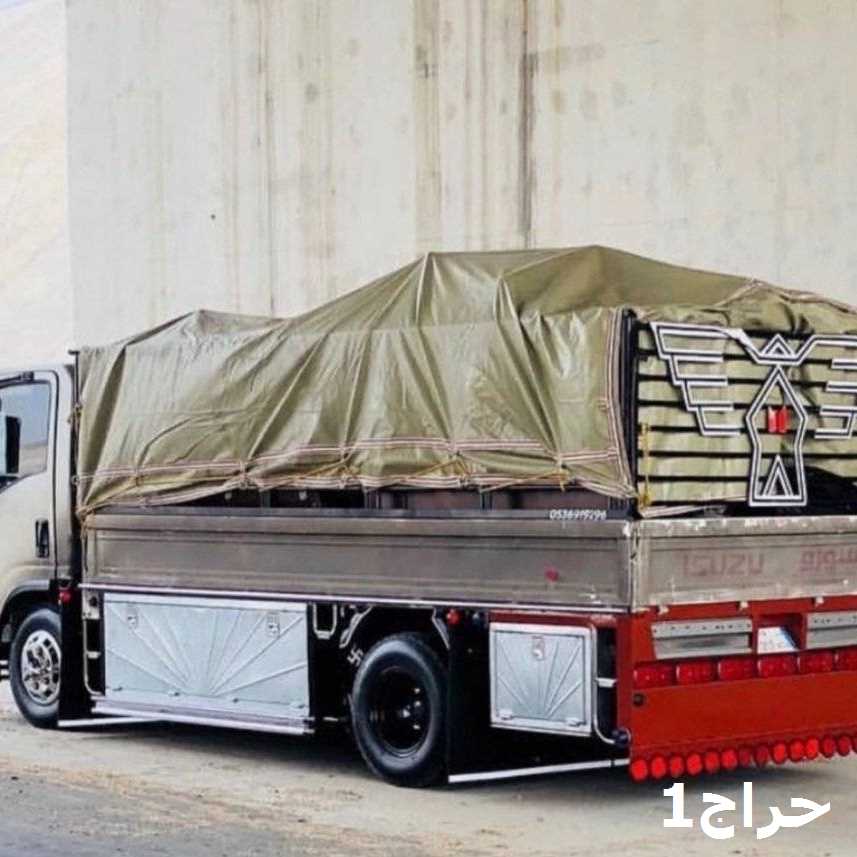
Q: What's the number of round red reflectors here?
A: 14